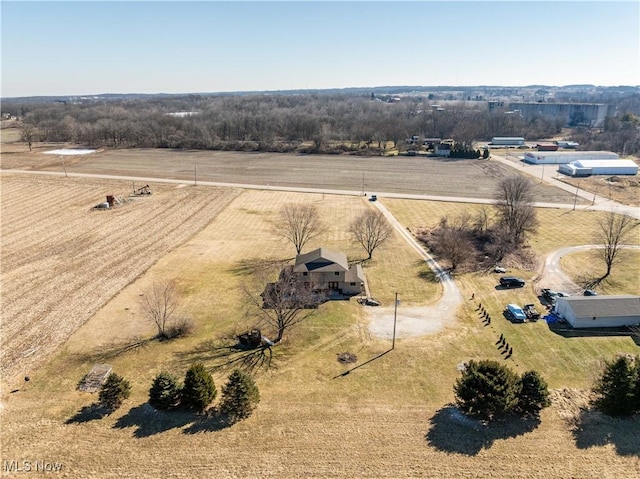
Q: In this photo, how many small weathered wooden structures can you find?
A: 1